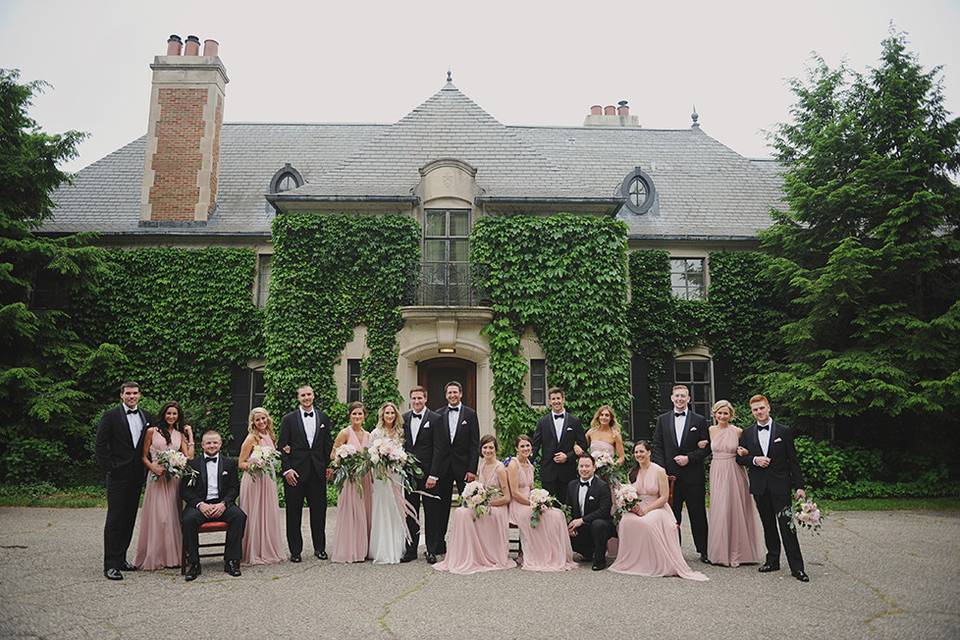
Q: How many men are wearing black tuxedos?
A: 9